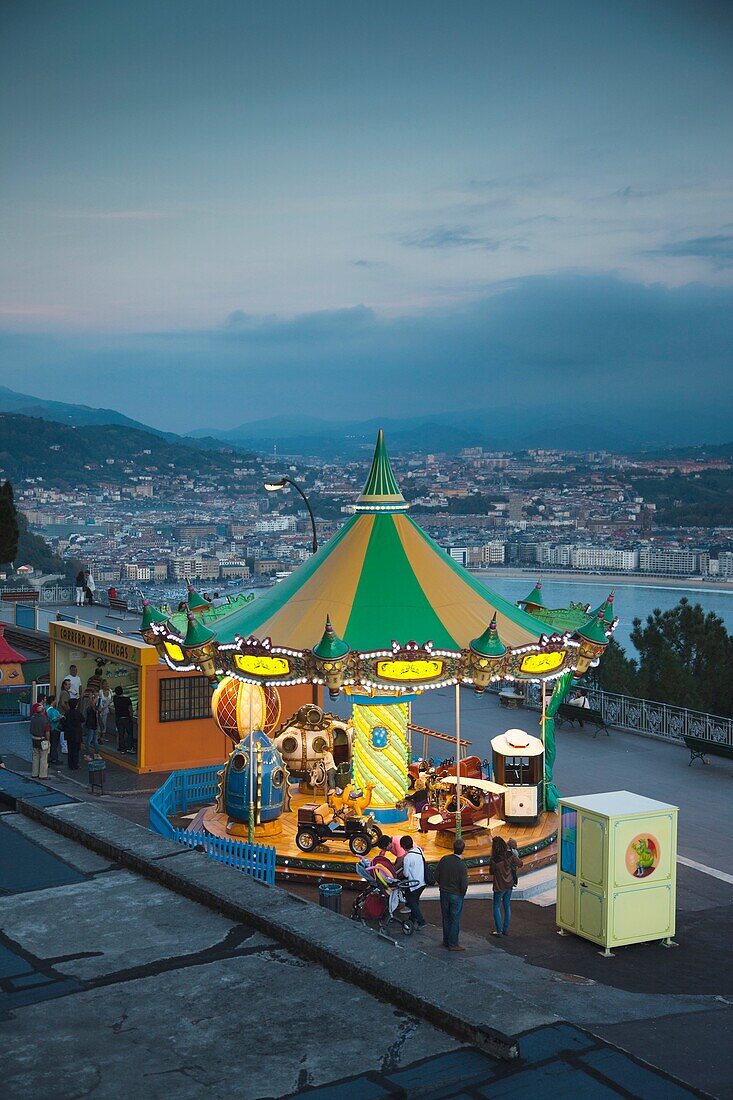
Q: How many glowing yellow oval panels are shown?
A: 4